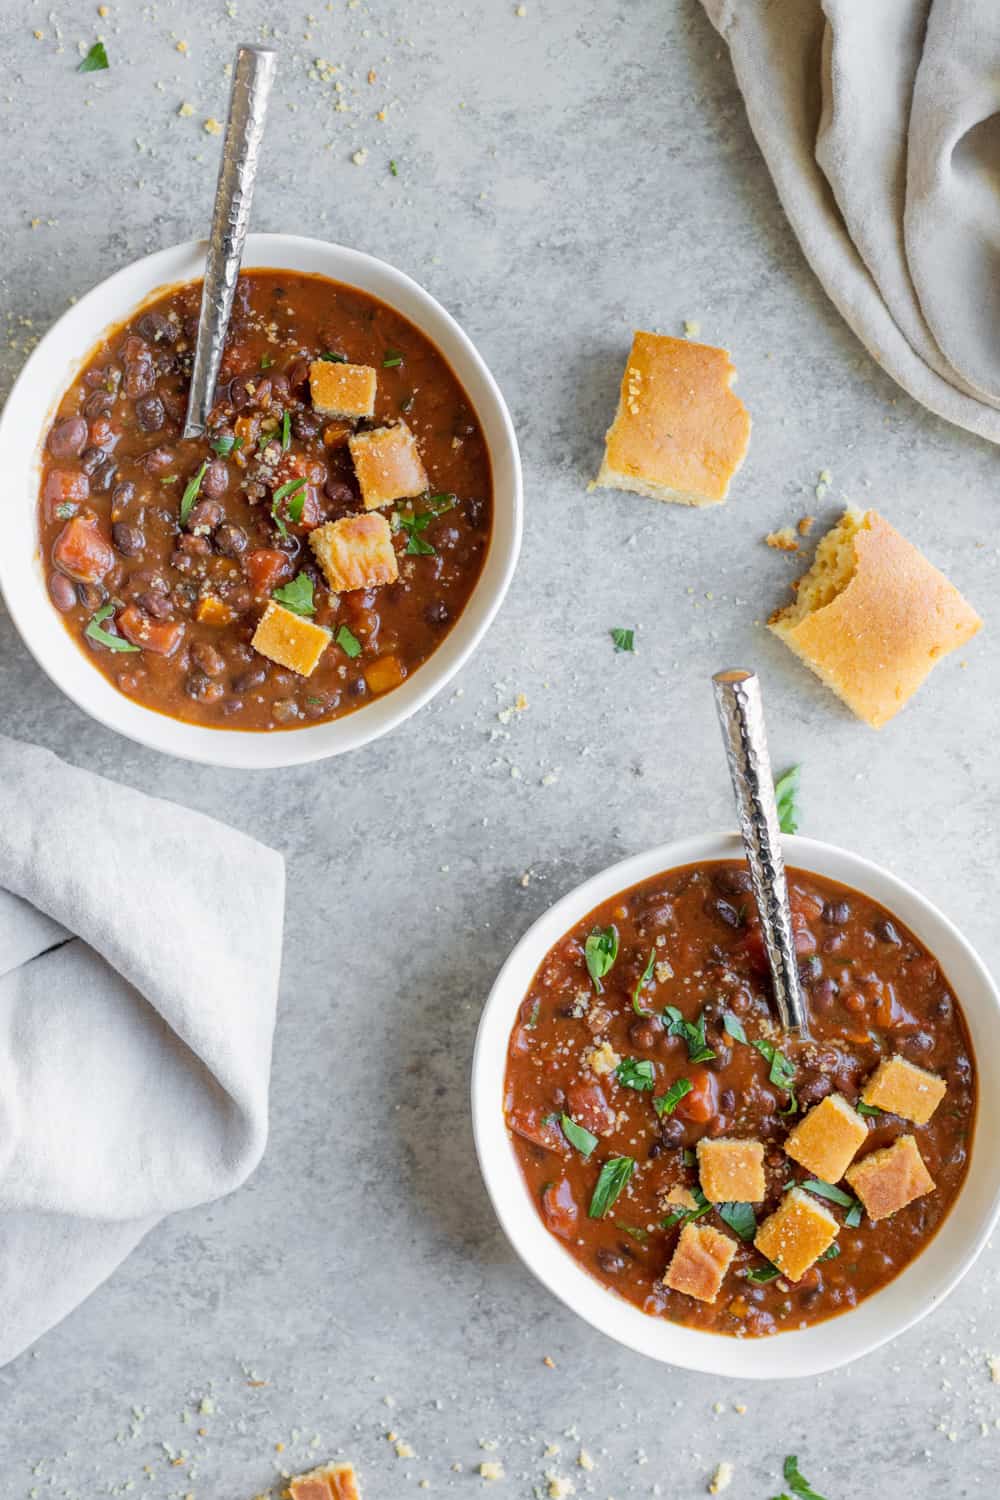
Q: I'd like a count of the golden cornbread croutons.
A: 10